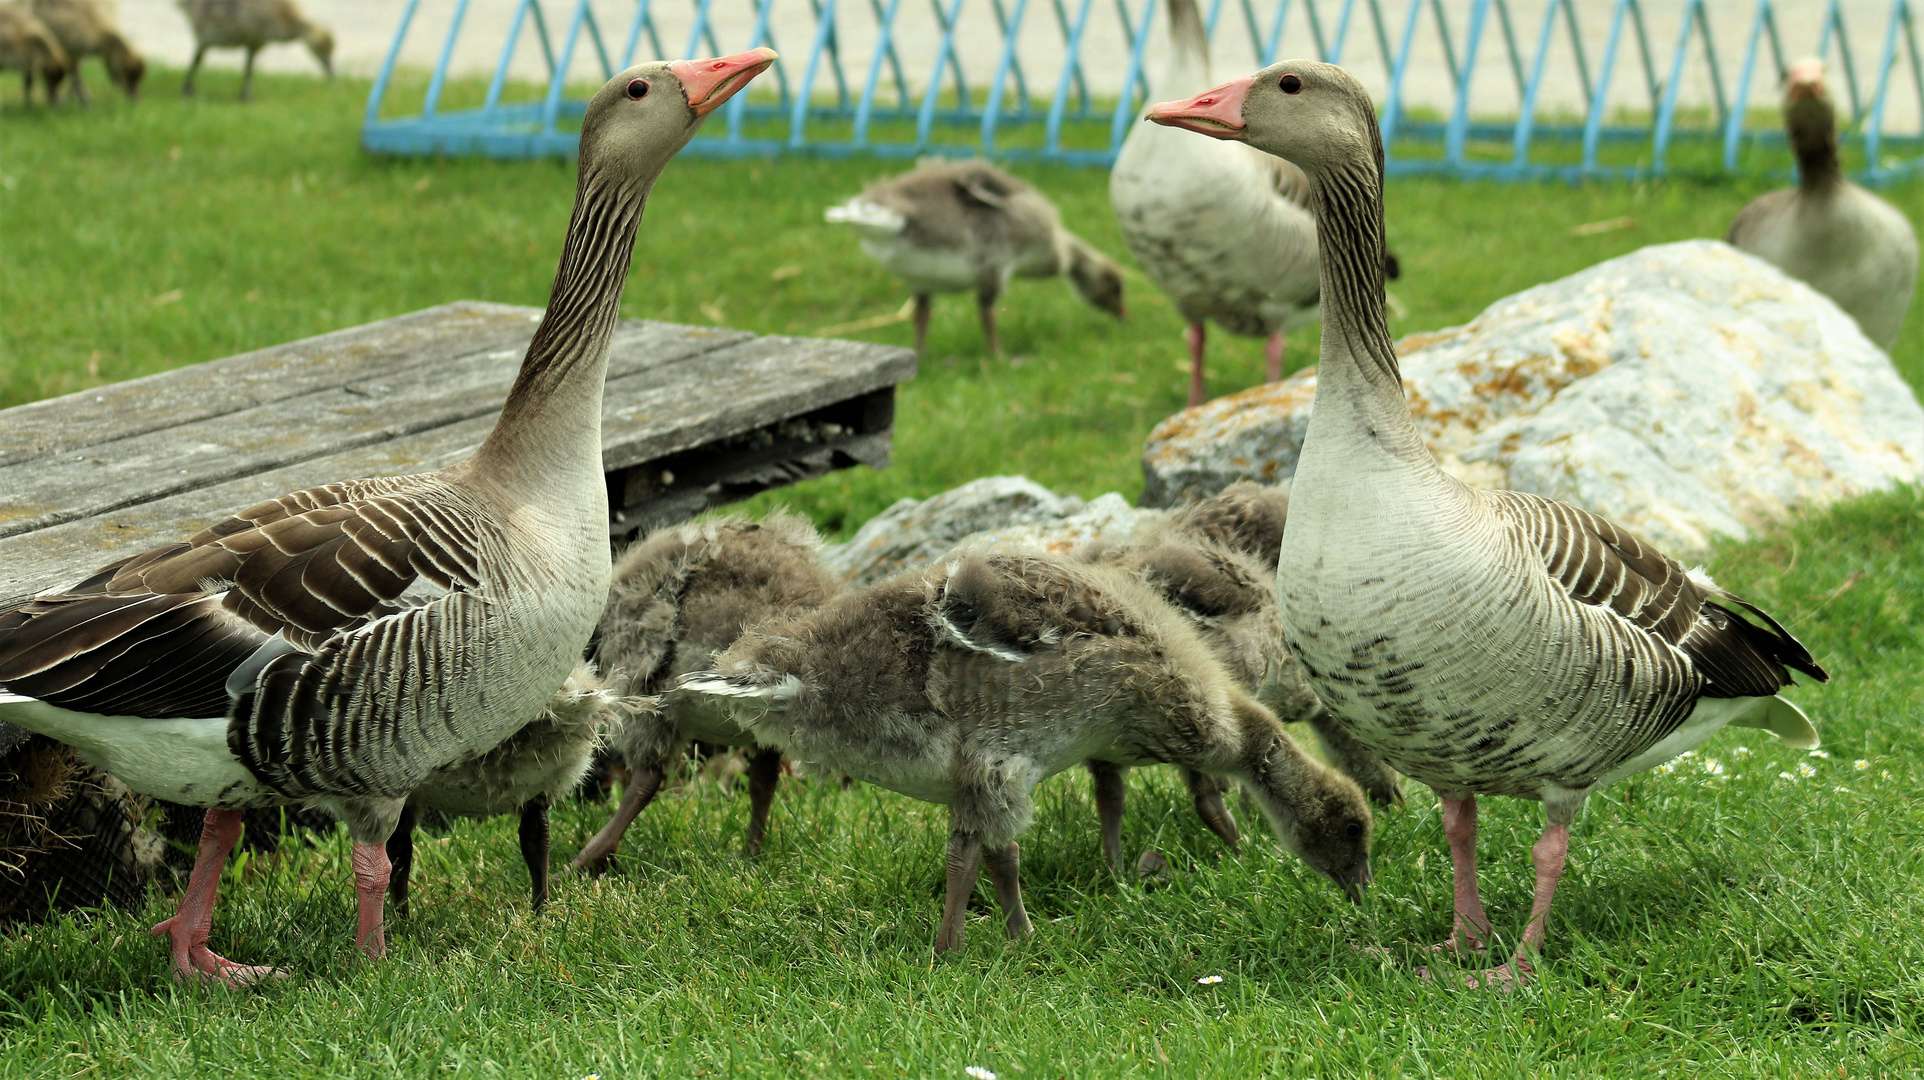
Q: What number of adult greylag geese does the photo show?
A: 4